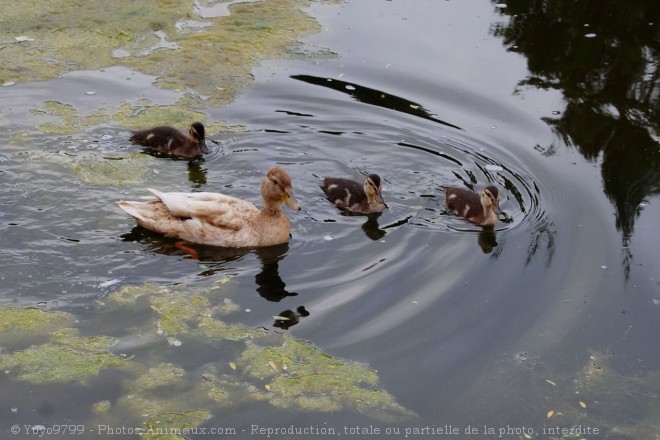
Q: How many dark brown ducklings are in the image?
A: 3